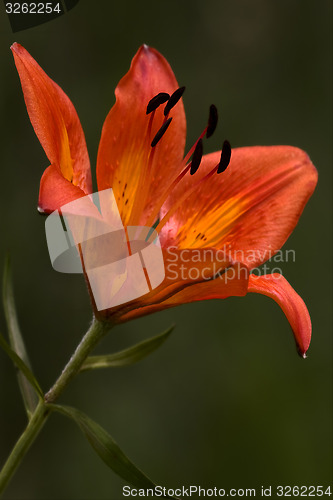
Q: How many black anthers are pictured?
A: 6